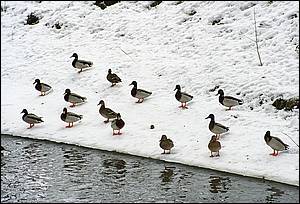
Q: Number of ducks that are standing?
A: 15